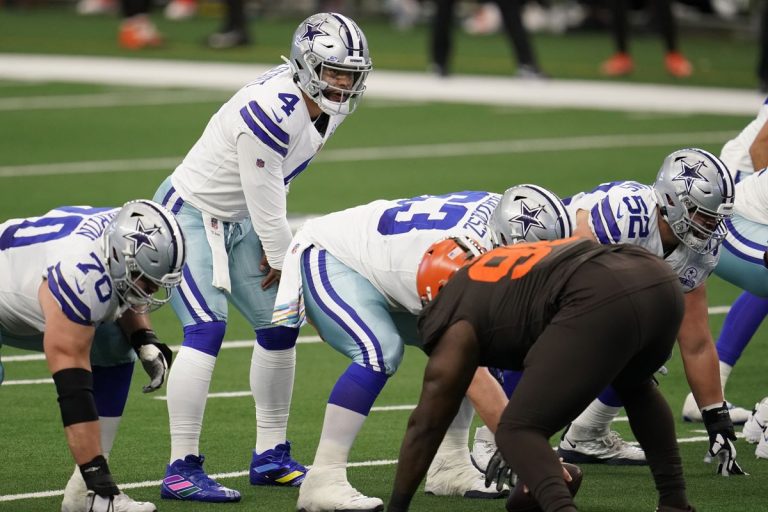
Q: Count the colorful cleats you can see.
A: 2